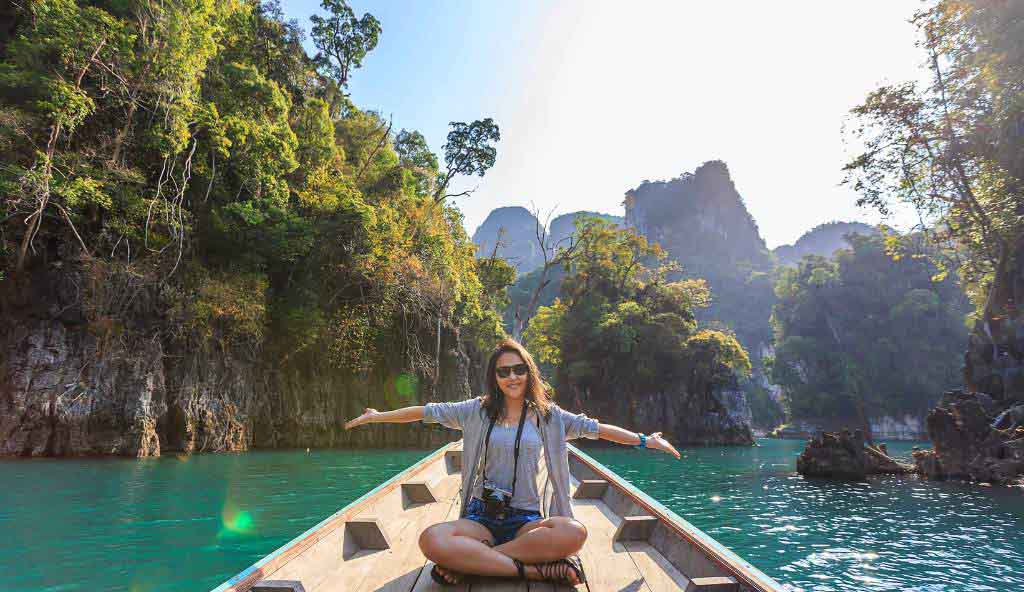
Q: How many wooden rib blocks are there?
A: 7